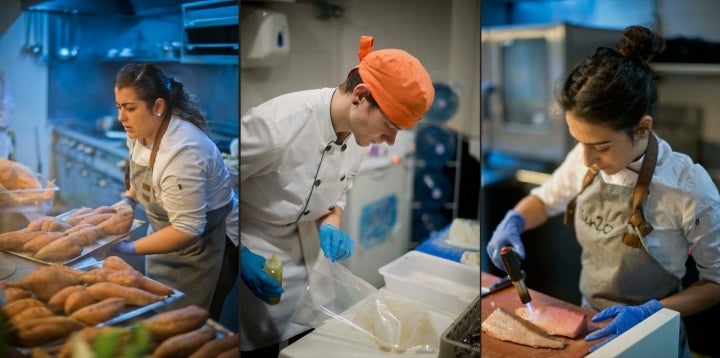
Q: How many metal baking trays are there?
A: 3